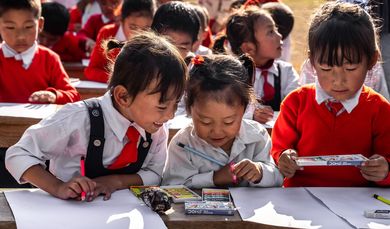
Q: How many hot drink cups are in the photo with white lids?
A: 0